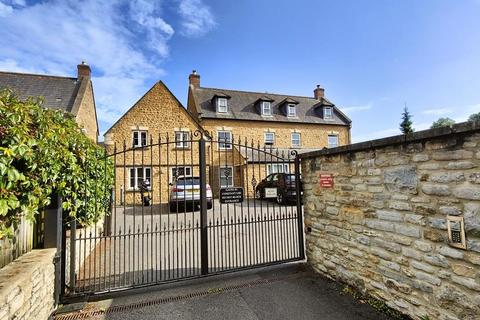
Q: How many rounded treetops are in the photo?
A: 2